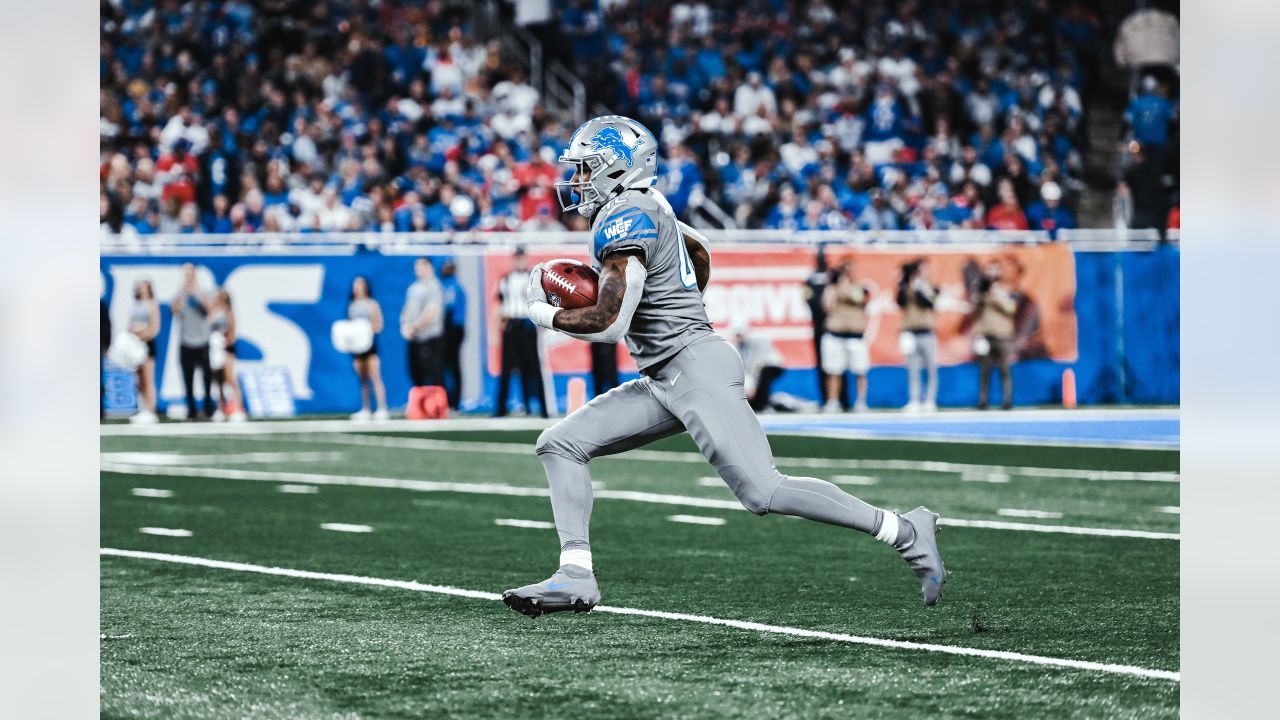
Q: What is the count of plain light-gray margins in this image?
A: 2